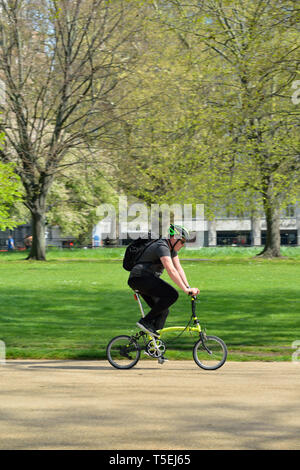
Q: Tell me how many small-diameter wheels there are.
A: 2